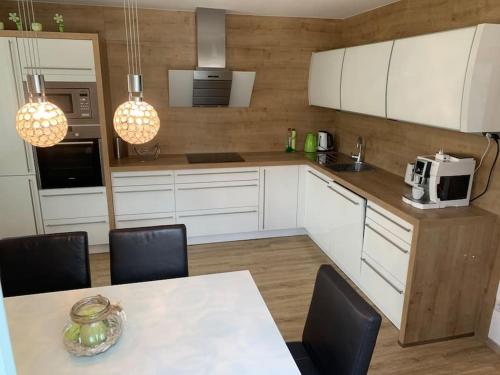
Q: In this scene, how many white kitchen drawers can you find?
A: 11